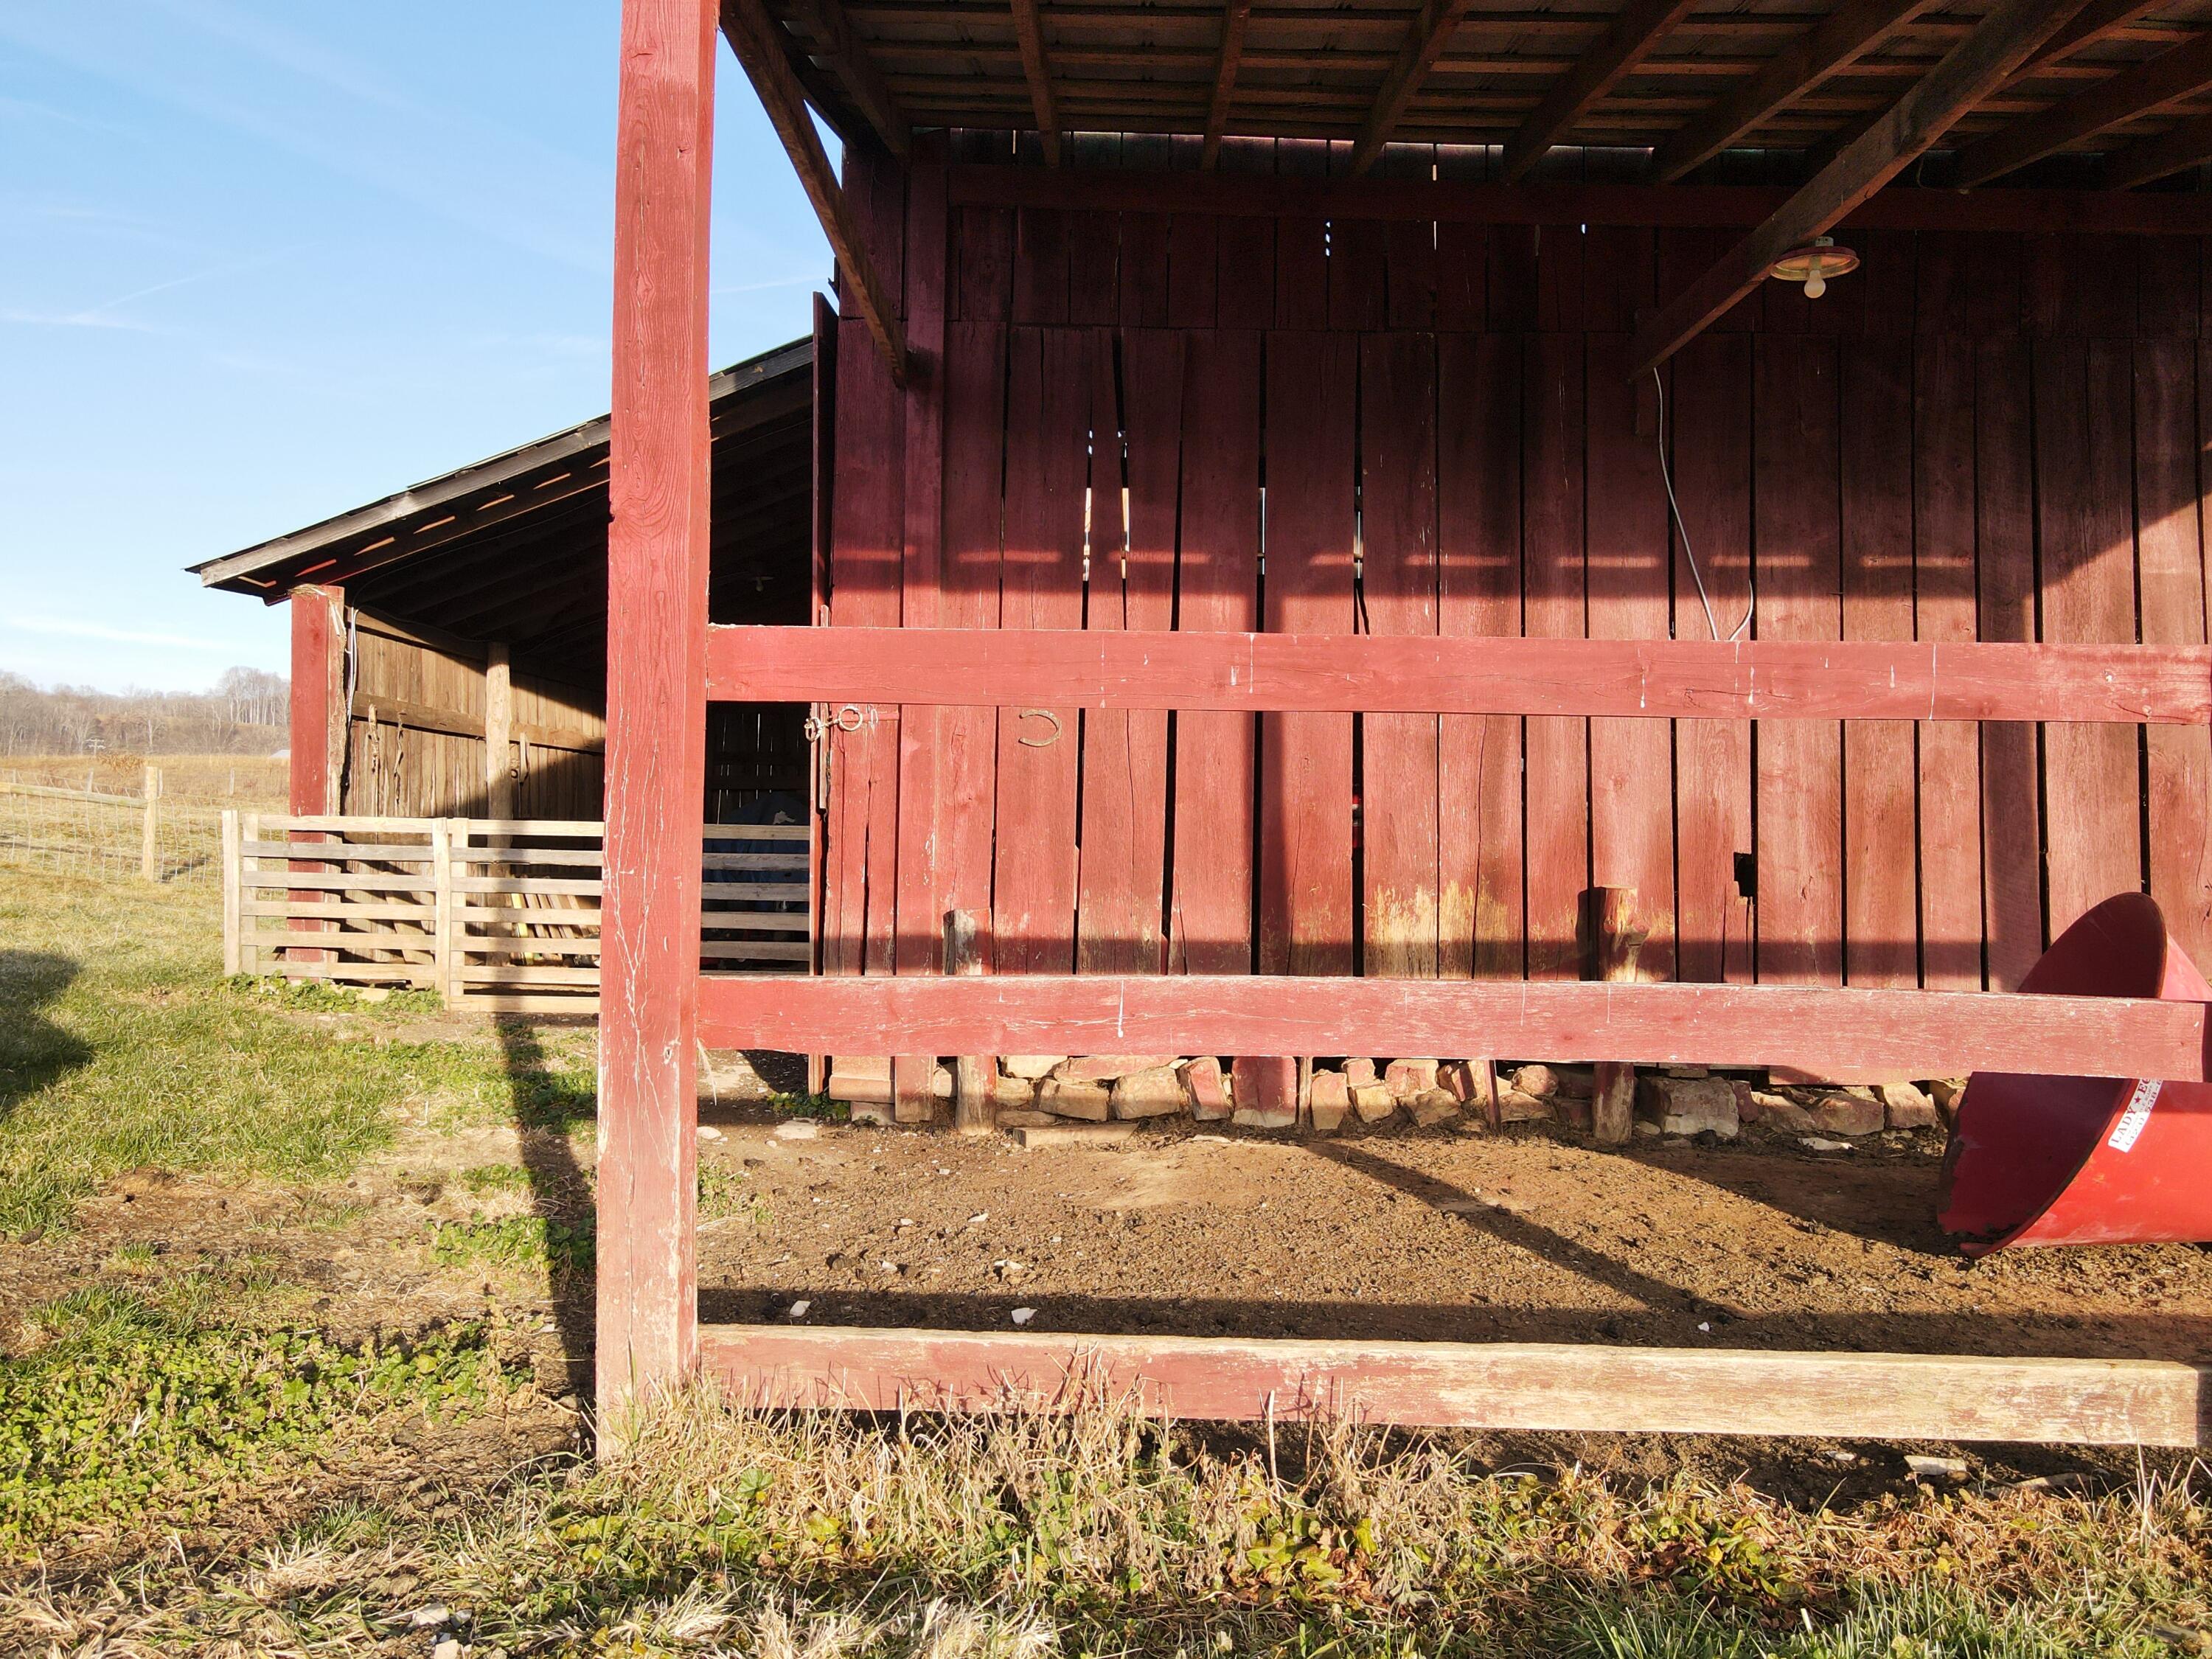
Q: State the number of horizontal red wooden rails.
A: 3